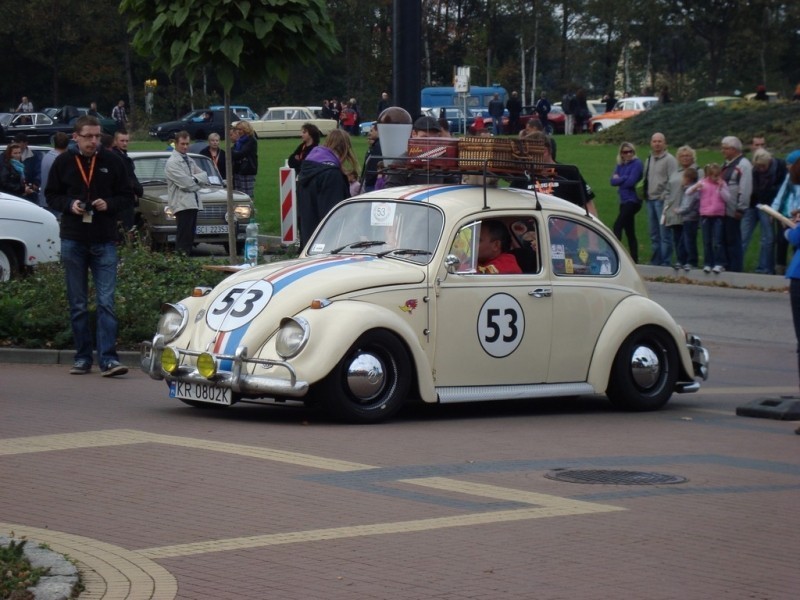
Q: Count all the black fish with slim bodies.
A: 0